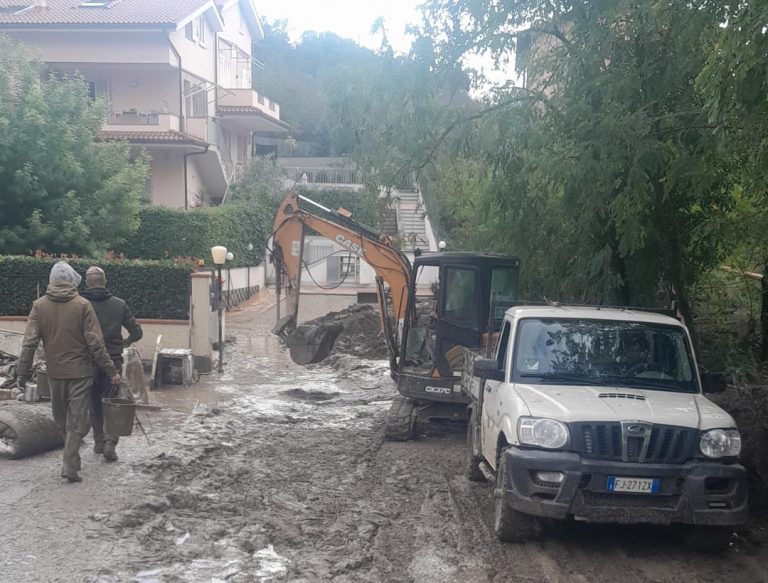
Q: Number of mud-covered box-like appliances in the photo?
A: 1